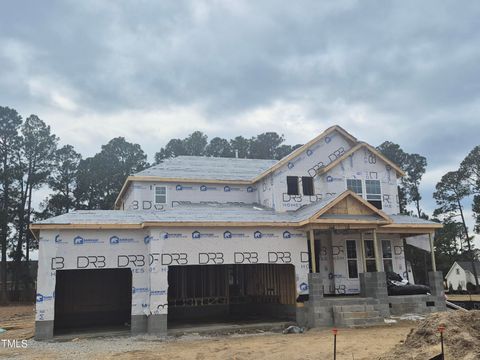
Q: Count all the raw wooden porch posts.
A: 4